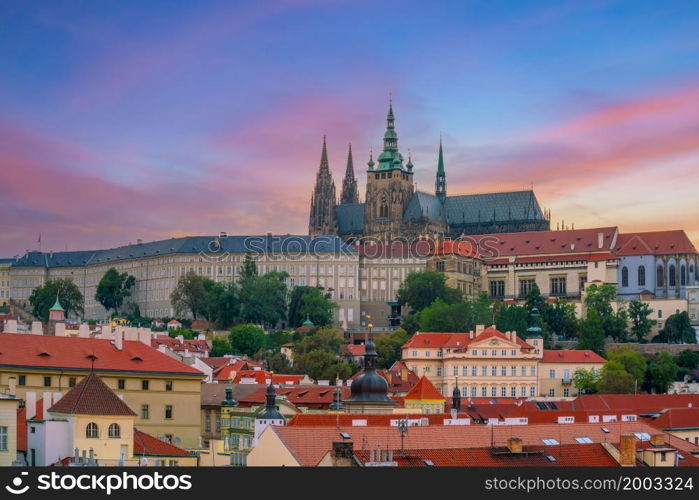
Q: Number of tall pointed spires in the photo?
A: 4